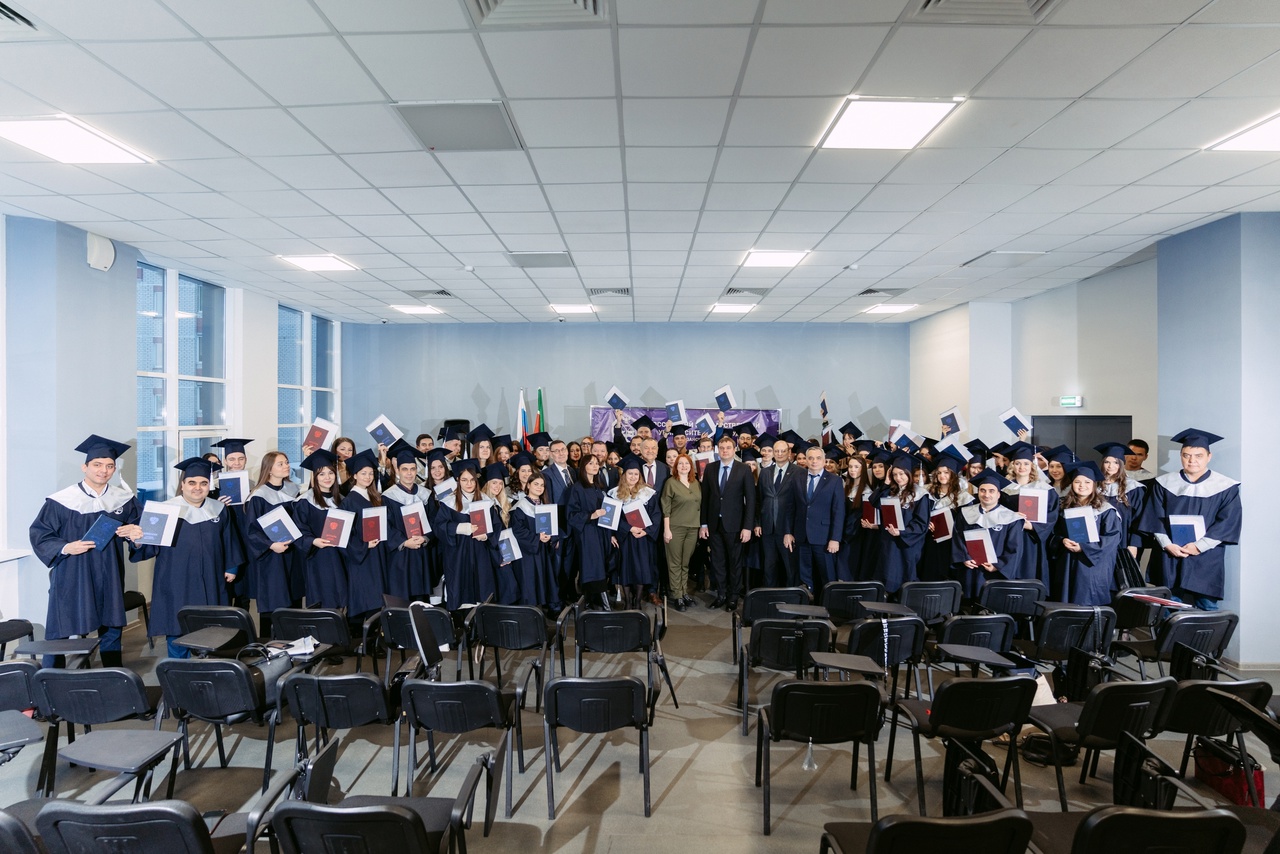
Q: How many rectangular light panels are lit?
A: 9